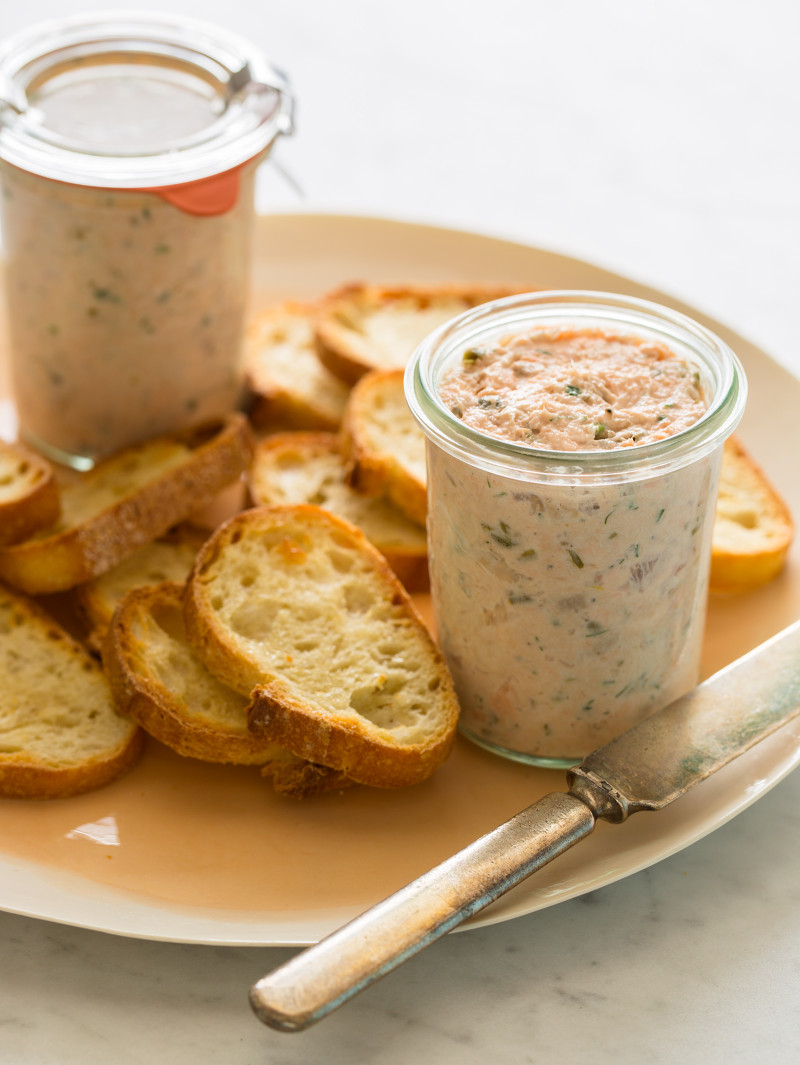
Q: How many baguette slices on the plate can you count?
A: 11